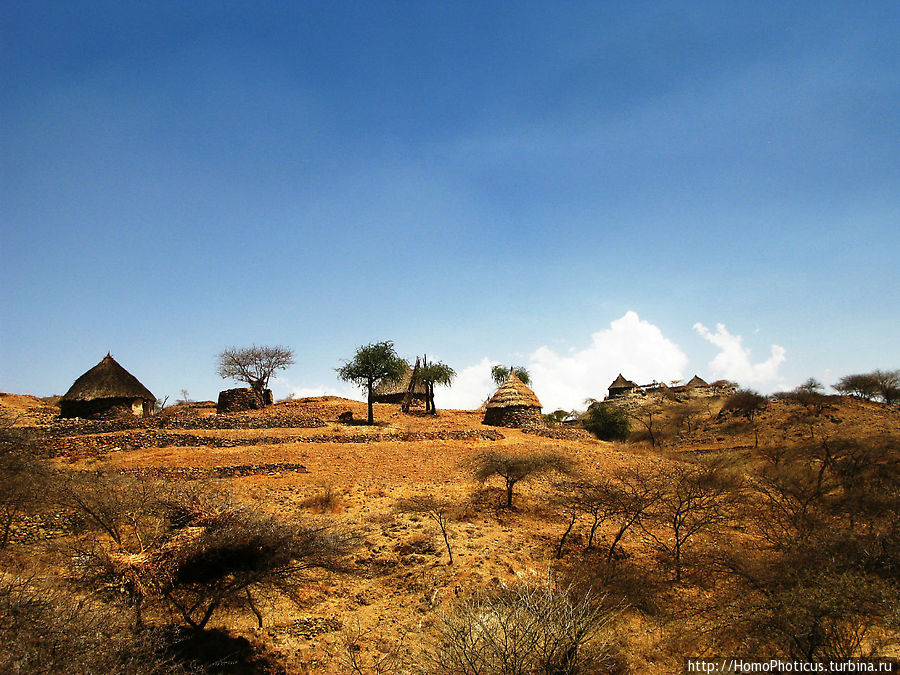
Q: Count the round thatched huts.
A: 5